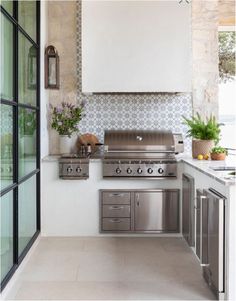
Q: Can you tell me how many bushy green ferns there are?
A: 1